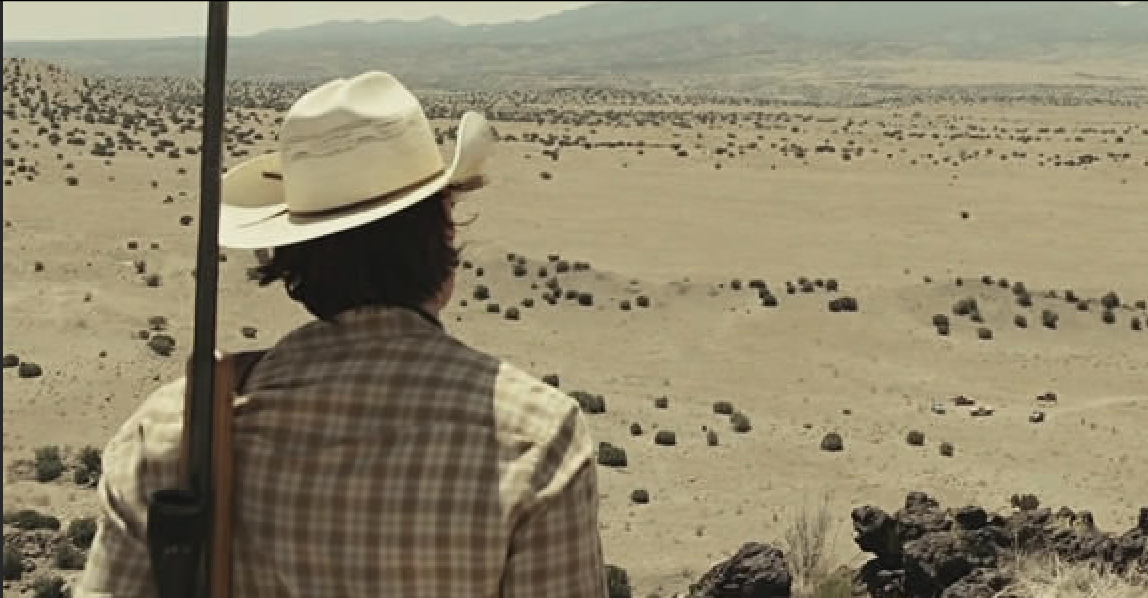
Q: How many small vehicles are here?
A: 5